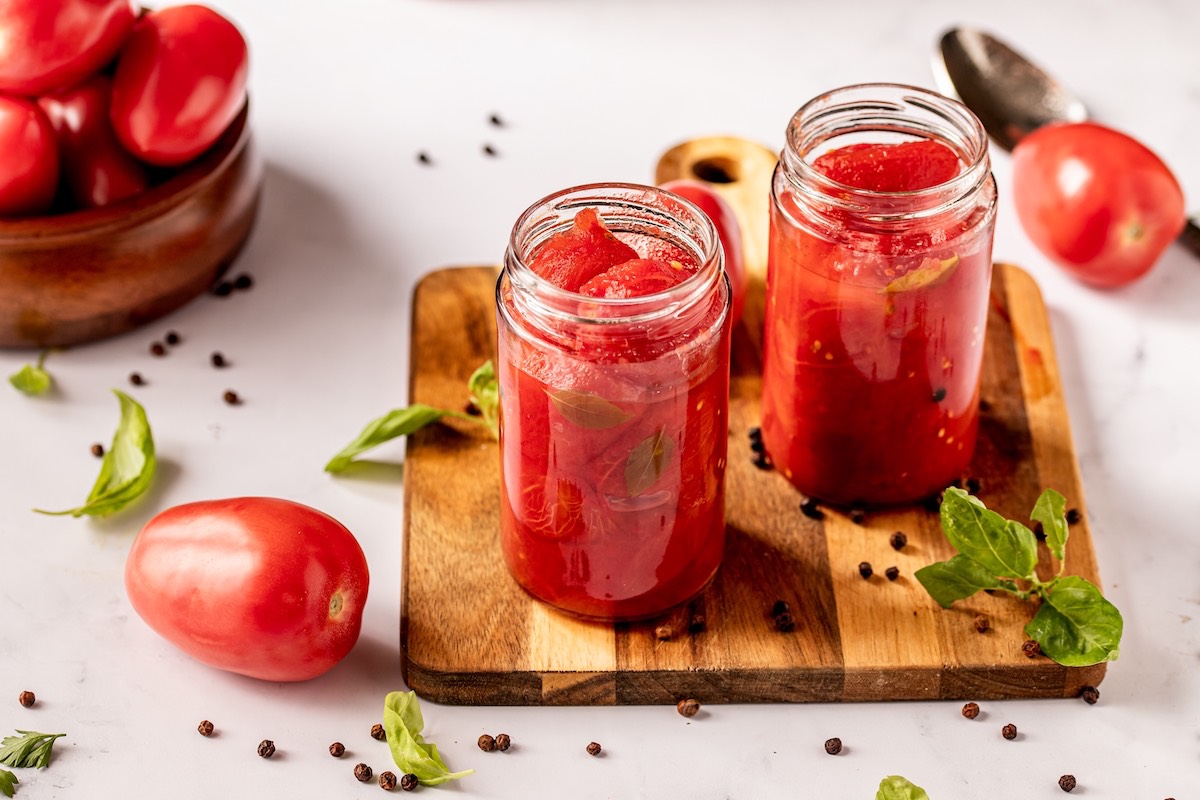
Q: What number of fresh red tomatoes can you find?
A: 7